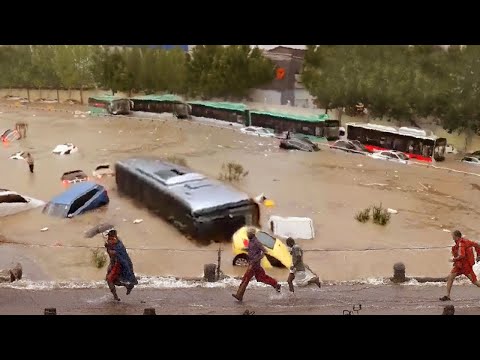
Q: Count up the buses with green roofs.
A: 4